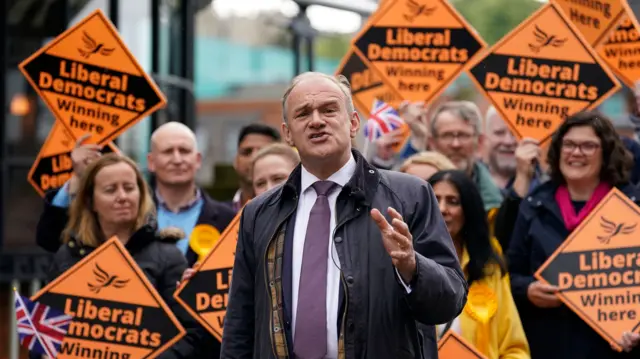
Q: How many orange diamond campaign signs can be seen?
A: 11